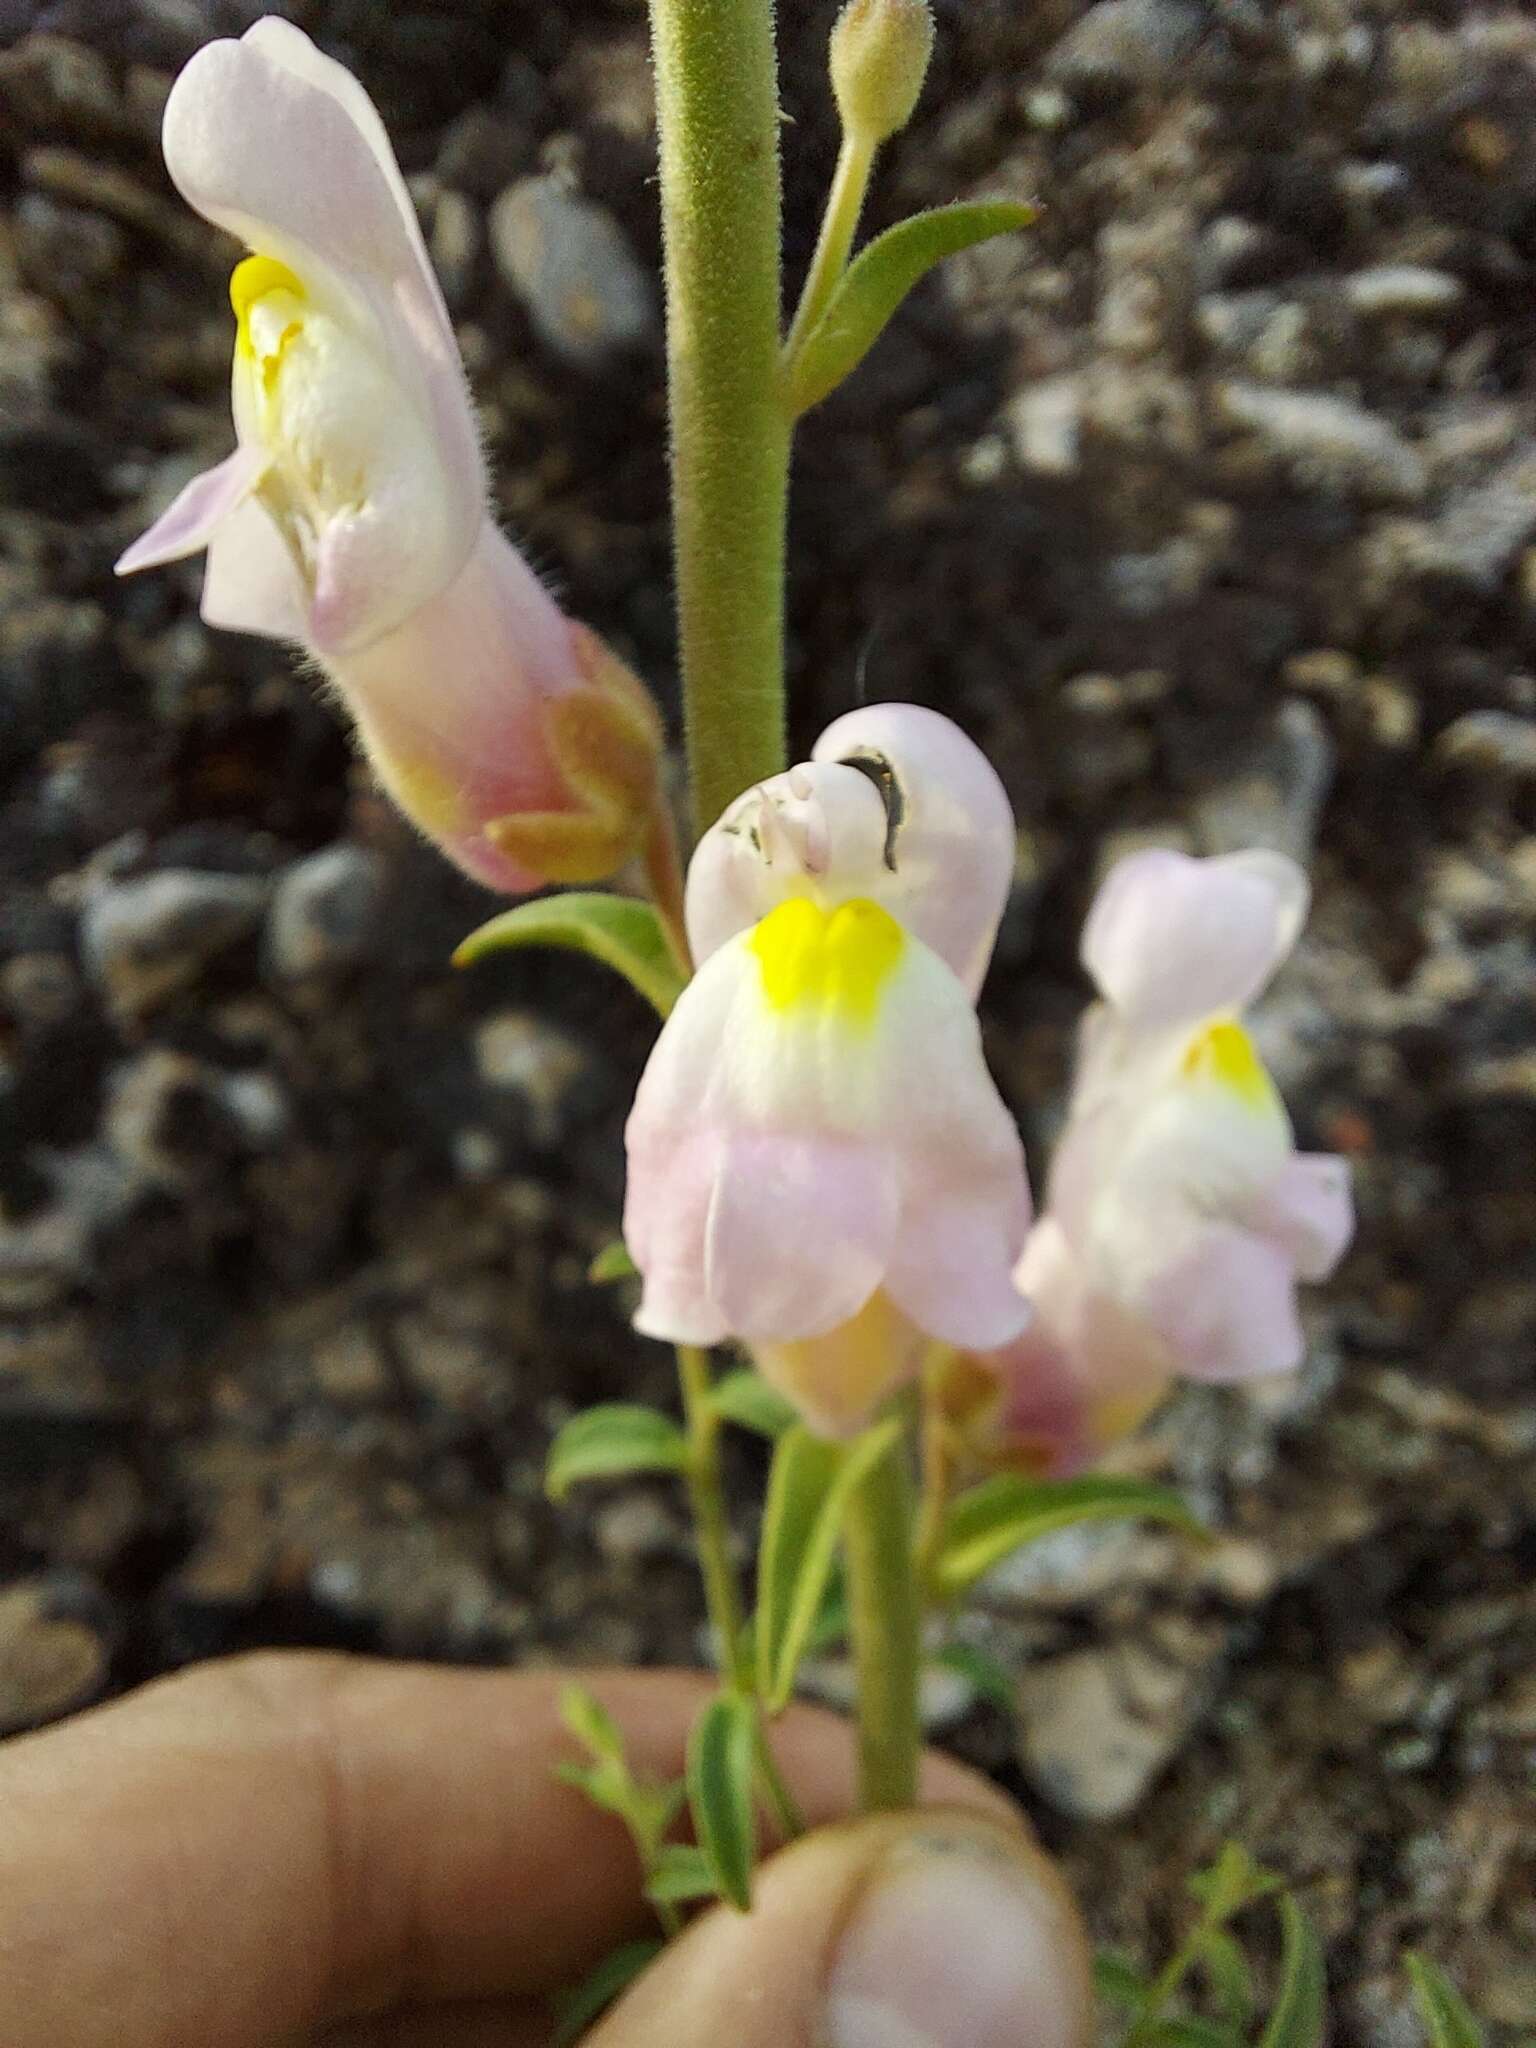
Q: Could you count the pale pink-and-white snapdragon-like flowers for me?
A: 3